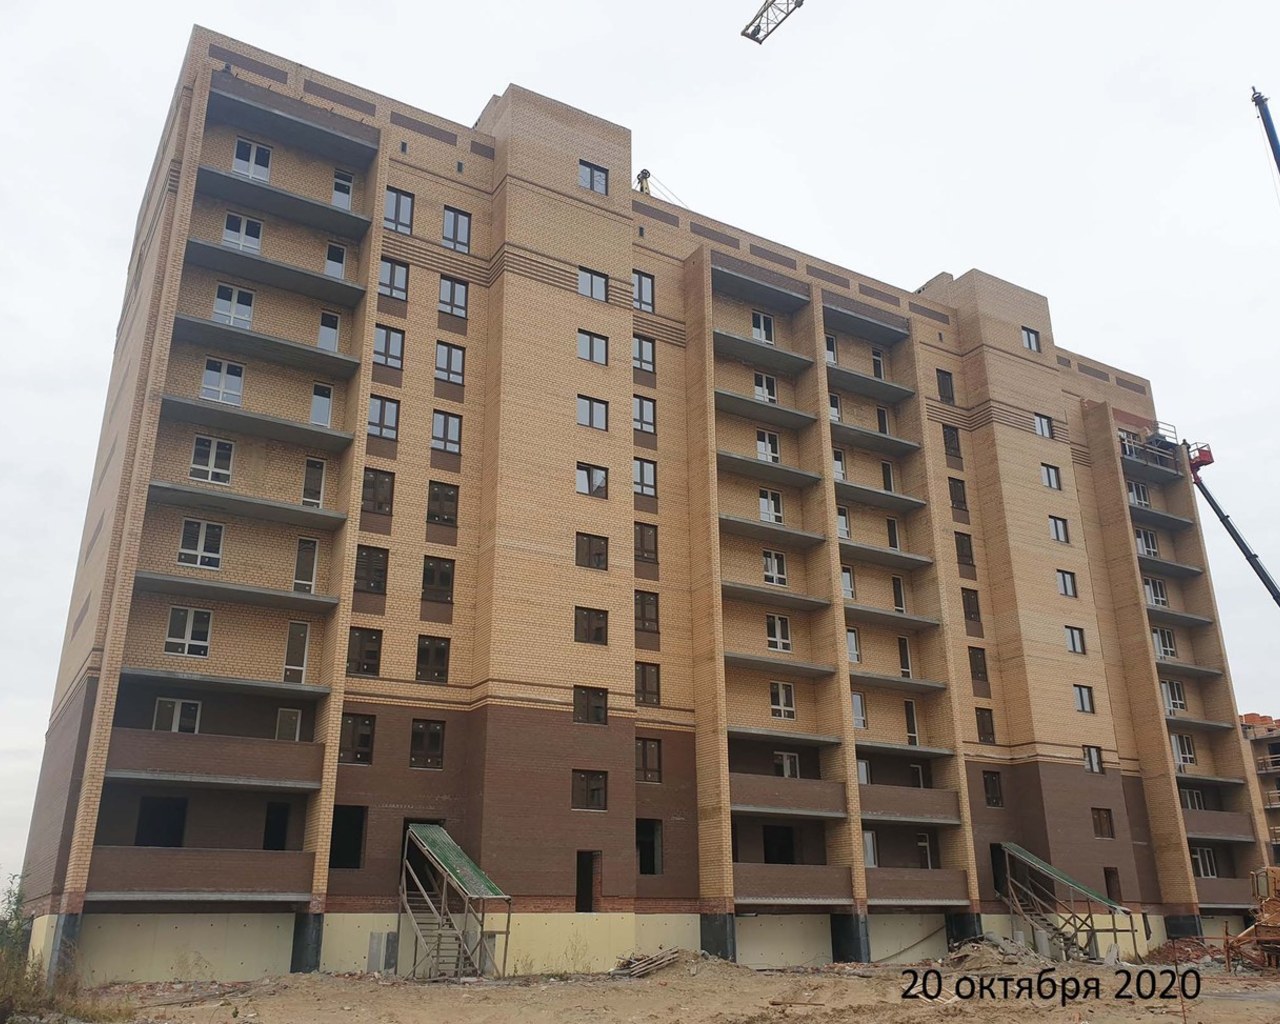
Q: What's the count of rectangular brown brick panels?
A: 13